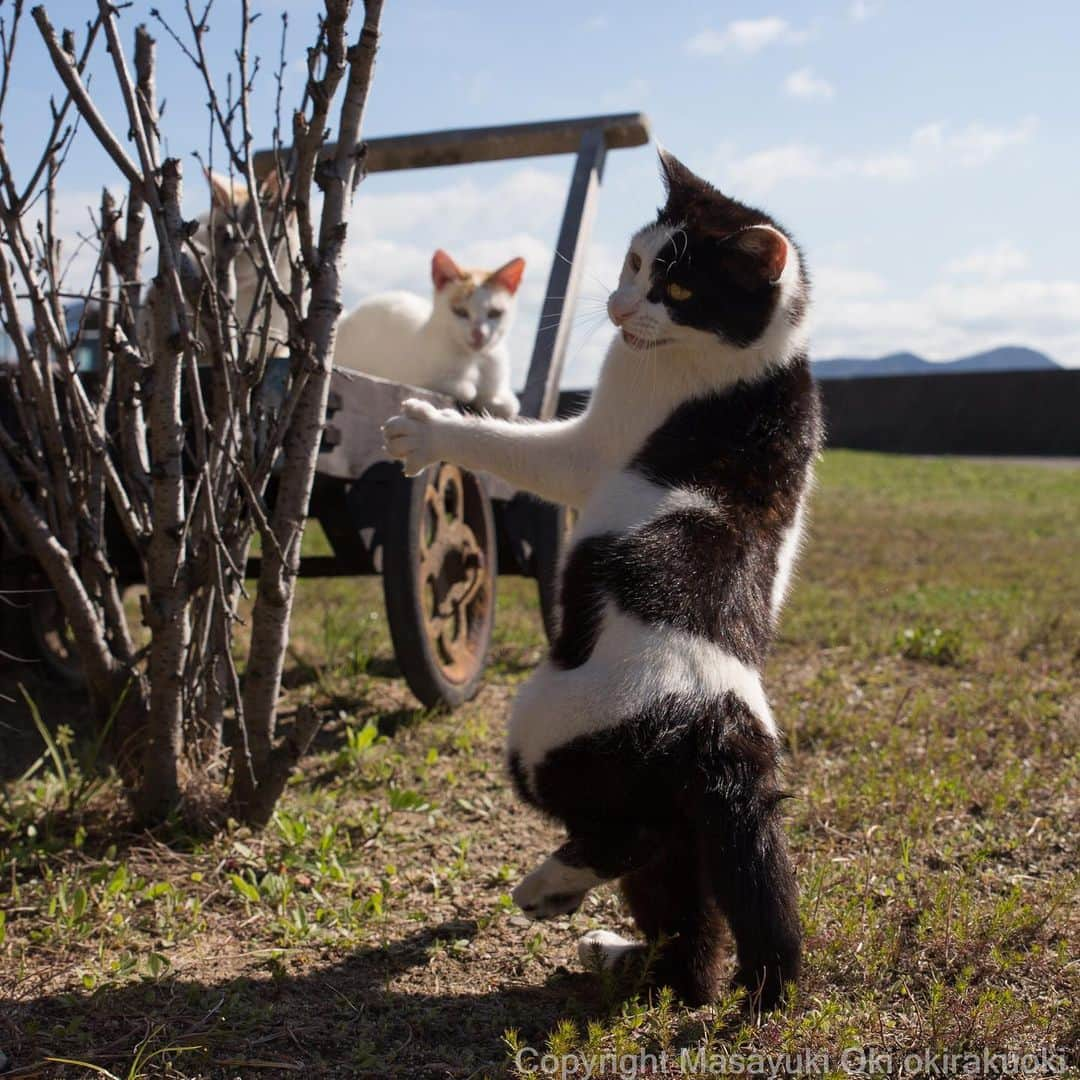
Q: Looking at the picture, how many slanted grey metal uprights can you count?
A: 1